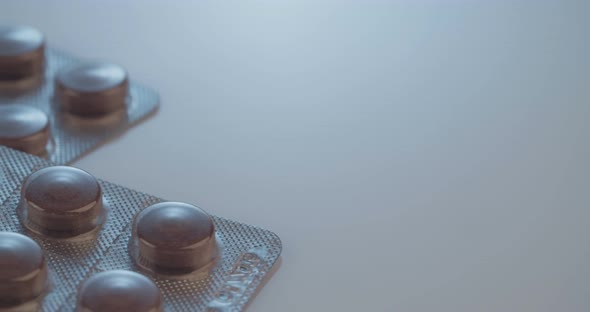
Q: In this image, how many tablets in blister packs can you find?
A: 7